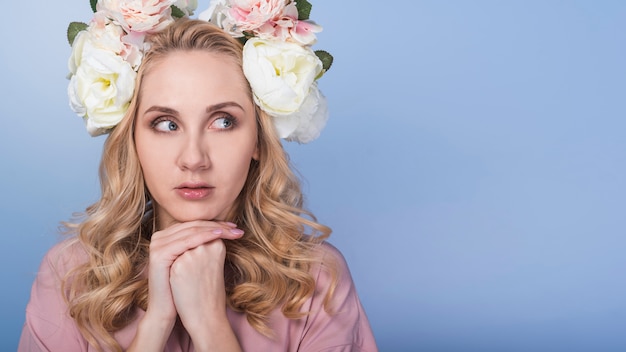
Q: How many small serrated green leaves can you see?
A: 5